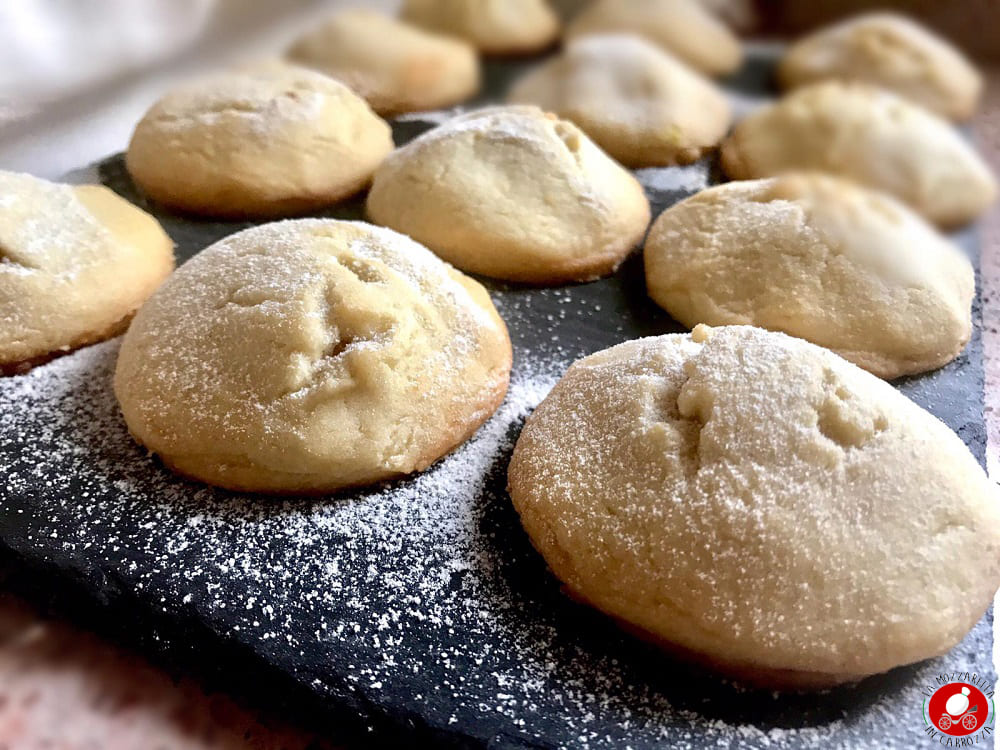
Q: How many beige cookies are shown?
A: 12